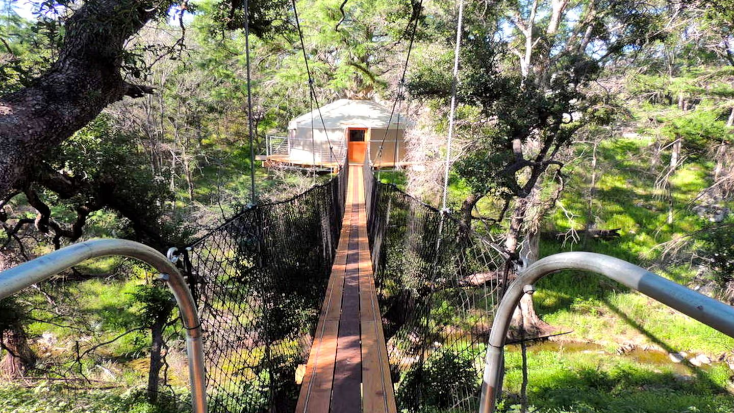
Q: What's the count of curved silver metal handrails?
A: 2